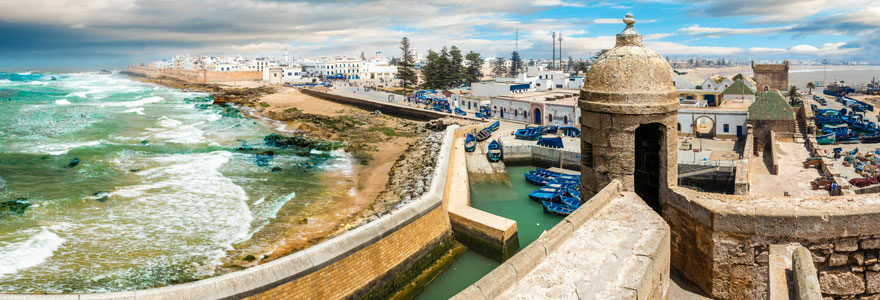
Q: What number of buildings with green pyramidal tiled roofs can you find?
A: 2